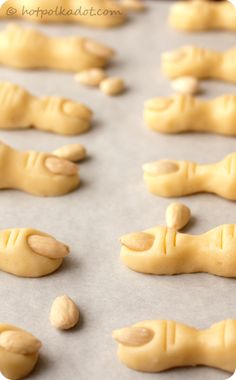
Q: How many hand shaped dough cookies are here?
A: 12